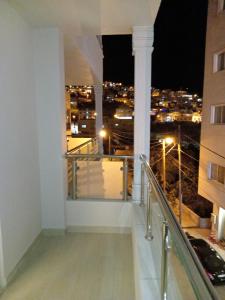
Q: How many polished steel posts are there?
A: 5